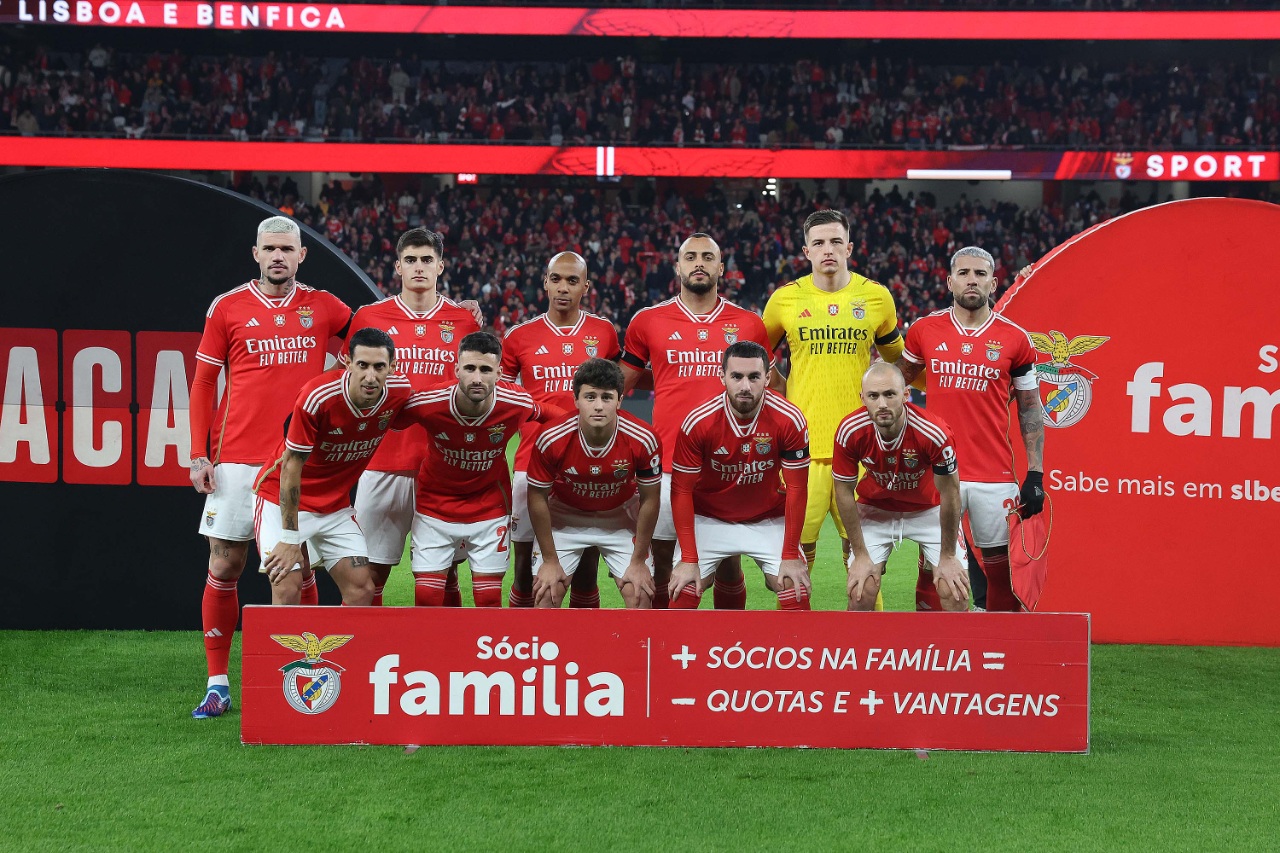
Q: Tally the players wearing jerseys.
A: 11